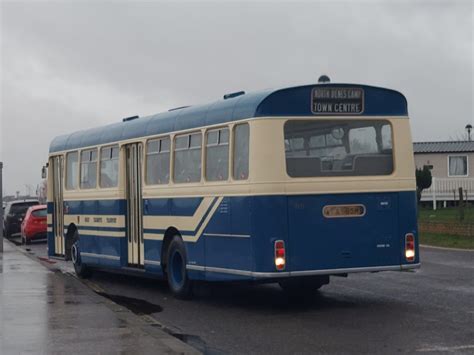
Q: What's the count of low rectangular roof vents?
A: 3